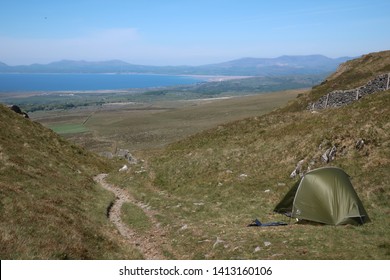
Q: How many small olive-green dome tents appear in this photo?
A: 1